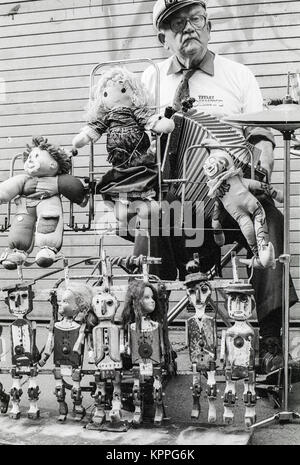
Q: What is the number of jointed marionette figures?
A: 6